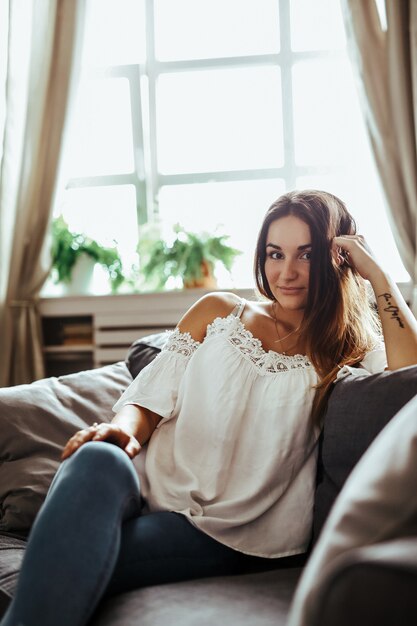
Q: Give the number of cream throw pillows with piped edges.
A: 1